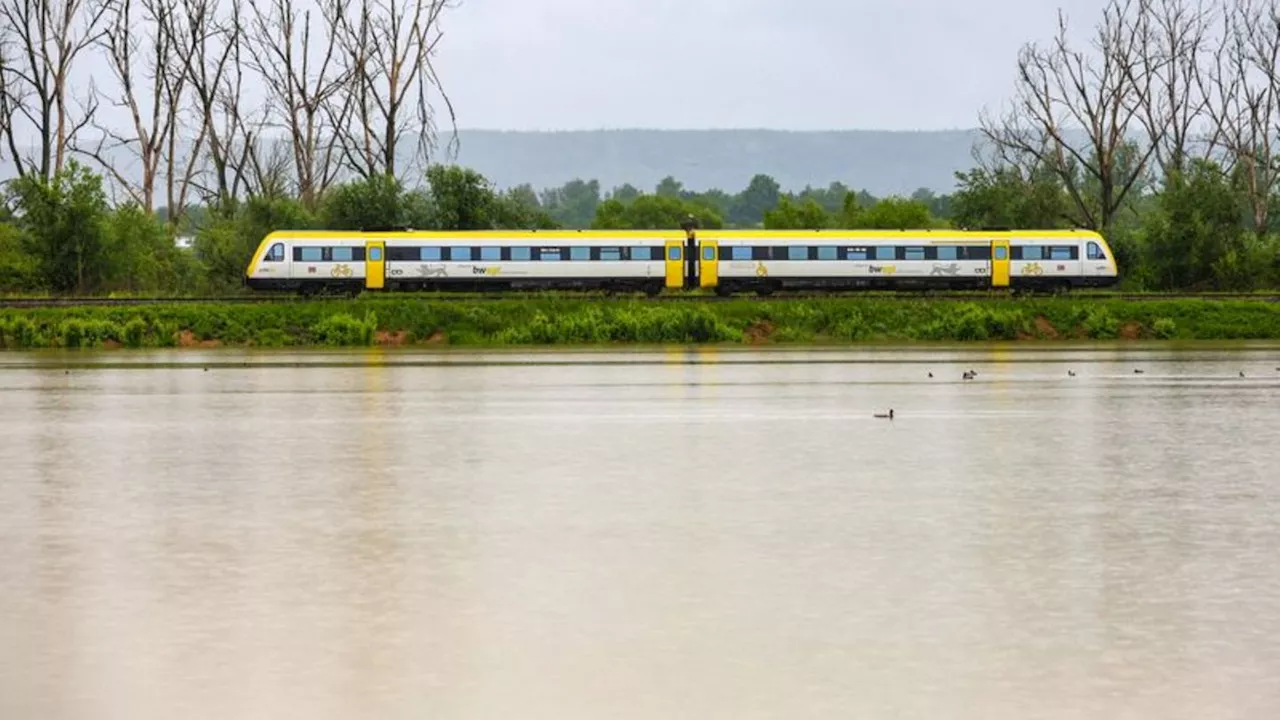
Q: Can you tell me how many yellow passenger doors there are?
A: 4